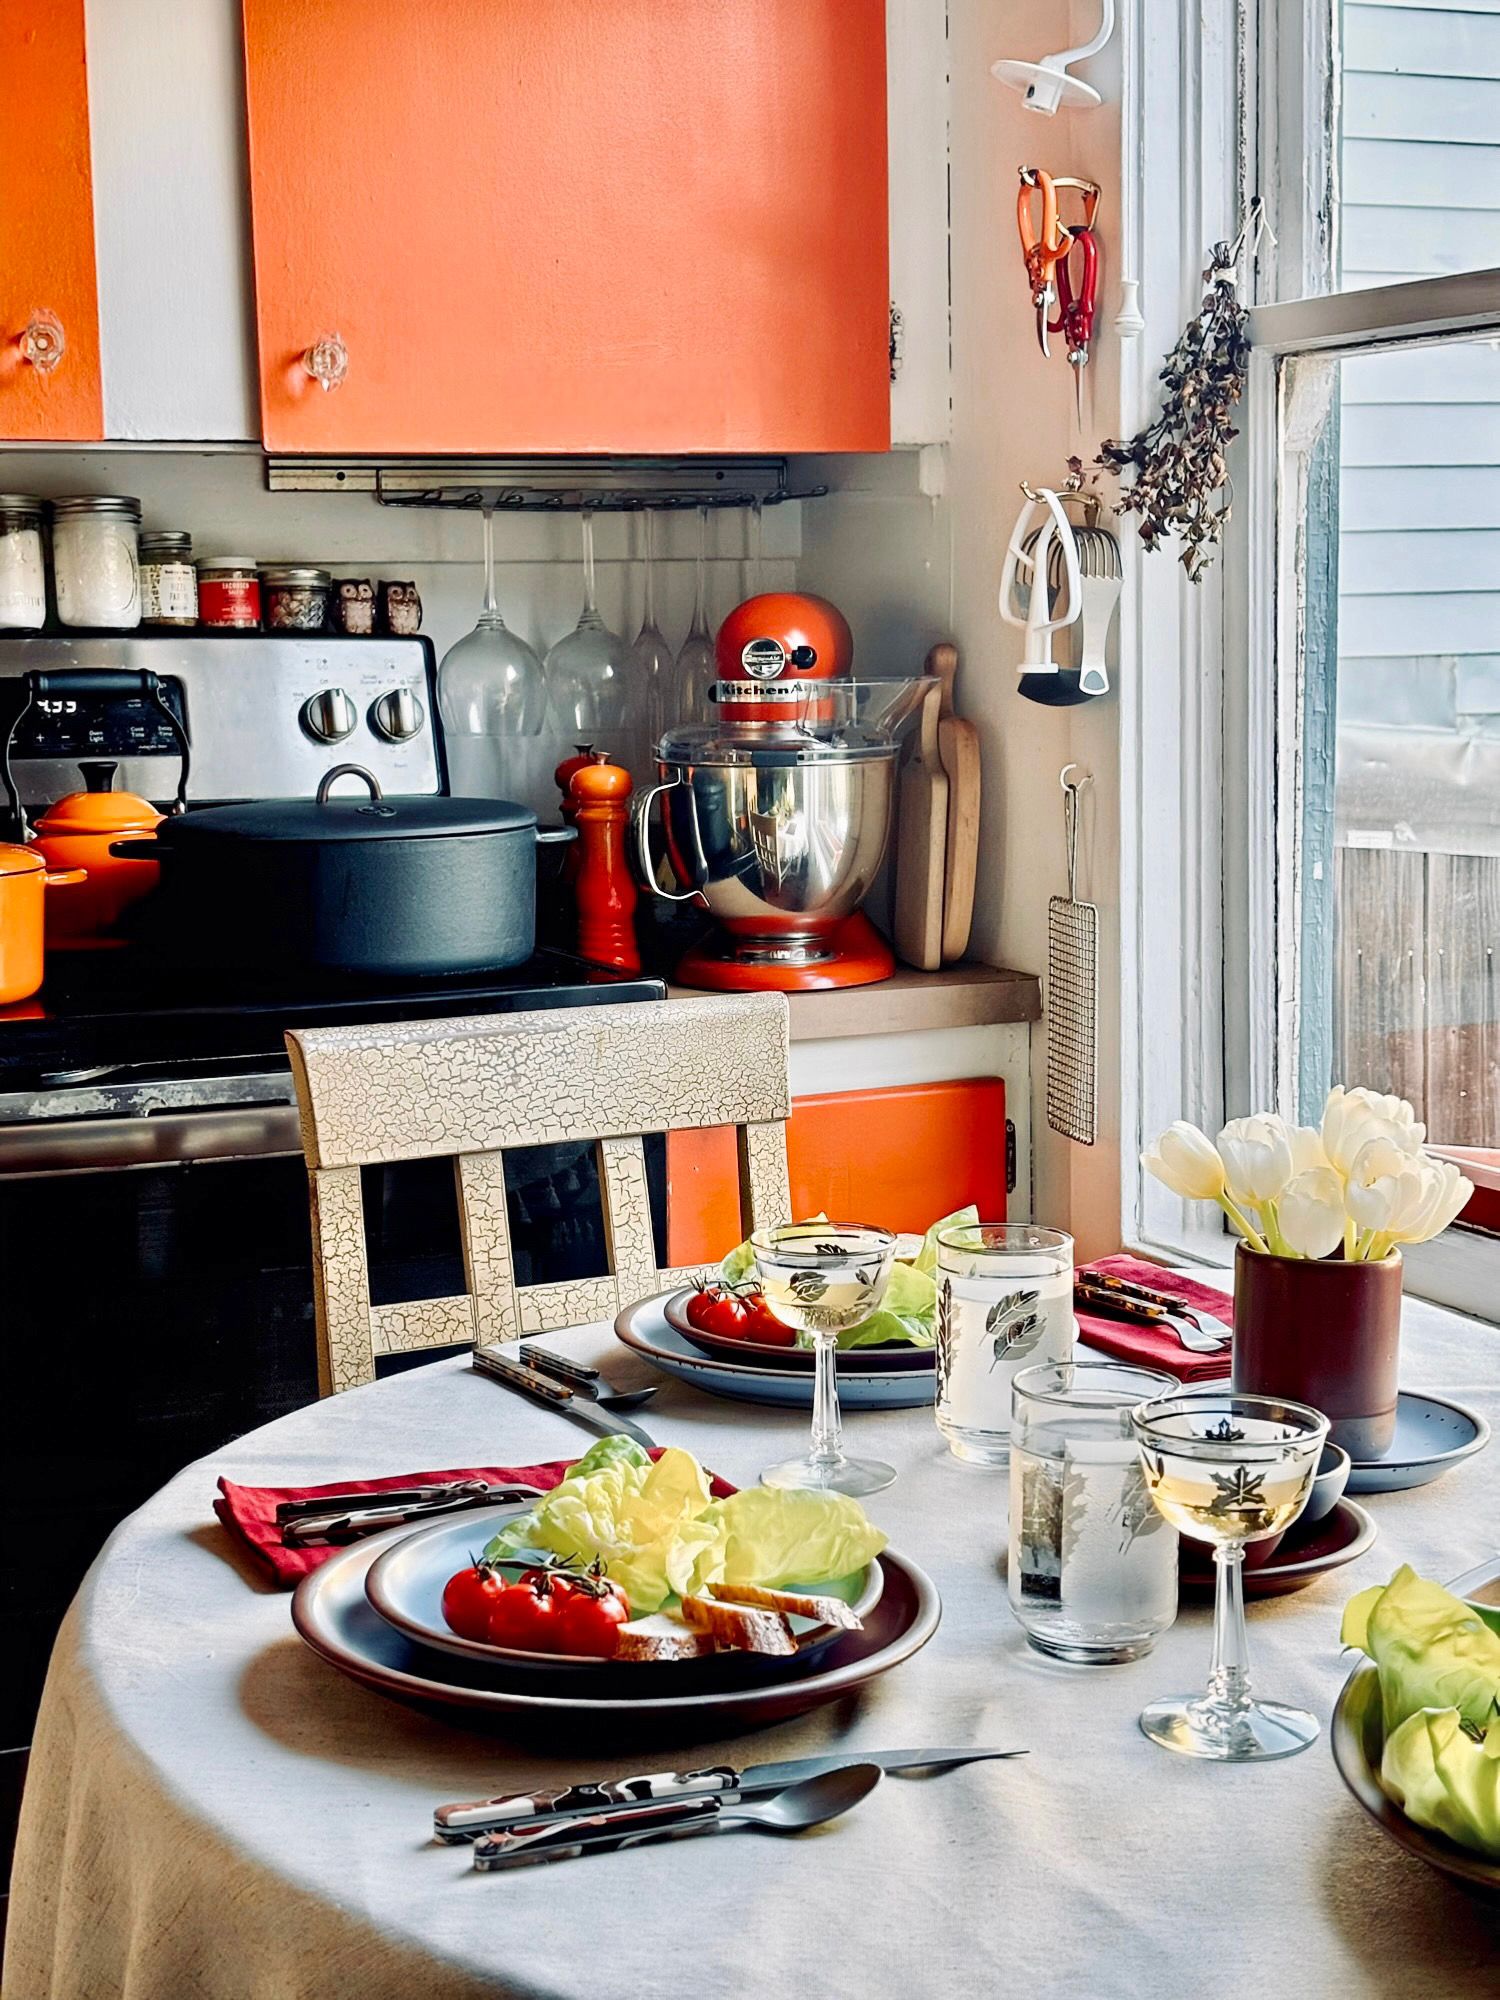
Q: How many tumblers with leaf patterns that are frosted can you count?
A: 2